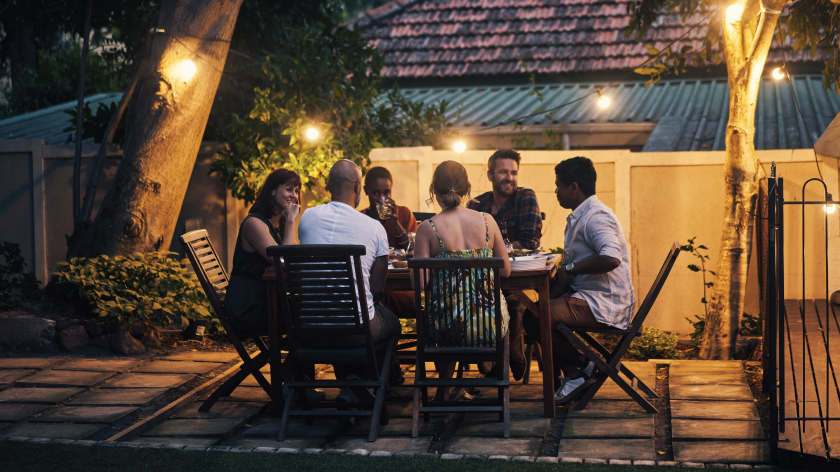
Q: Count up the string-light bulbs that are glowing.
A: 7